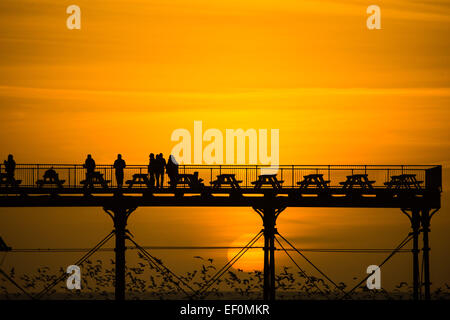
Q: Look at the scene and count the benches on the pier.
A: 10